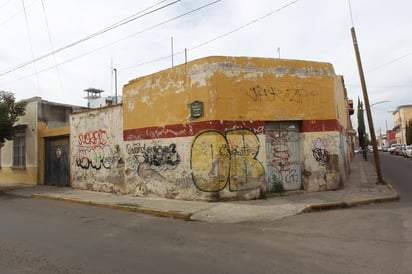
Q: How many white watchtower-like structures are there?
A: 1